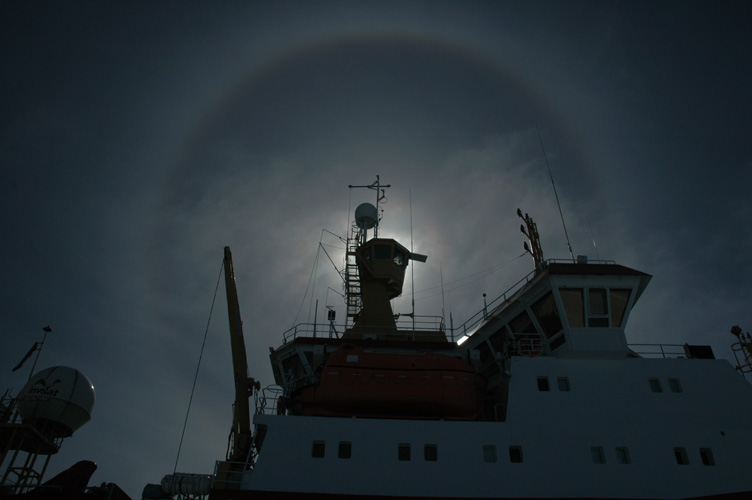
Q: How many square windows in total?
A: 14